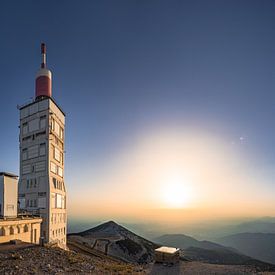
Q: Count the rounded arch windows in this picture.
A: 4